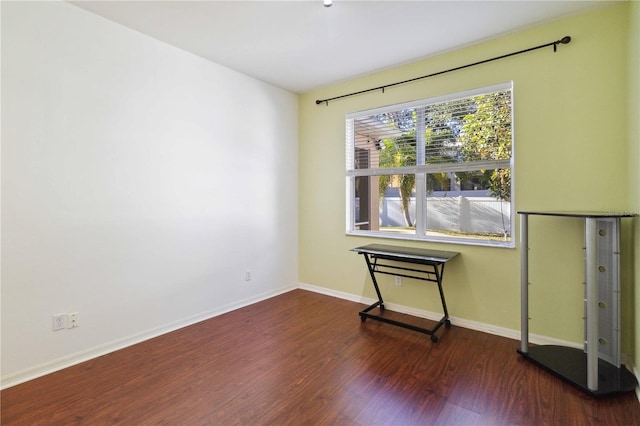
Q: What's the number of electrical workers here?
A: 0